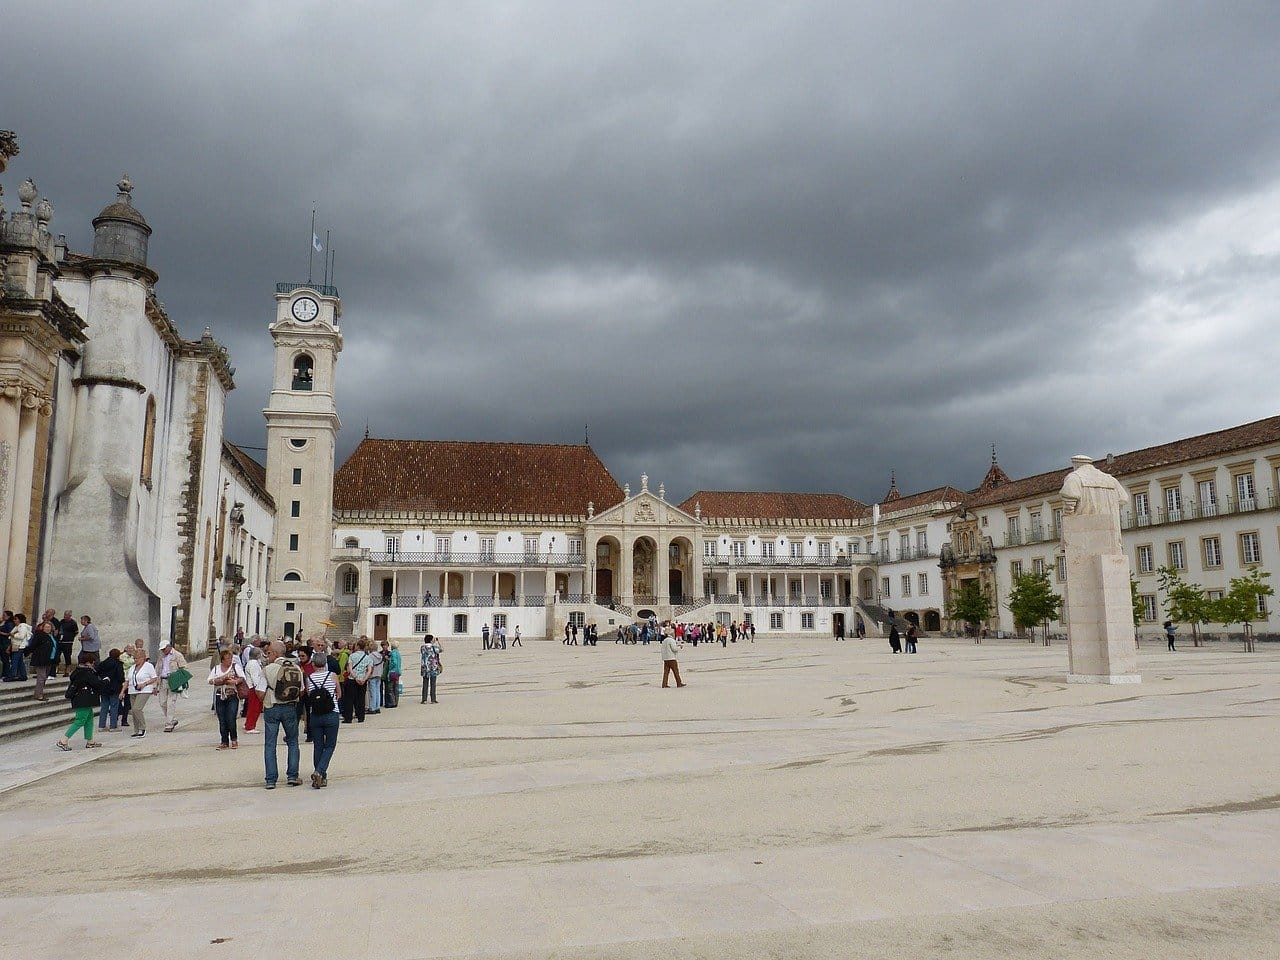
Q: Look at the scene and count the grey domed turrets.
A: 1